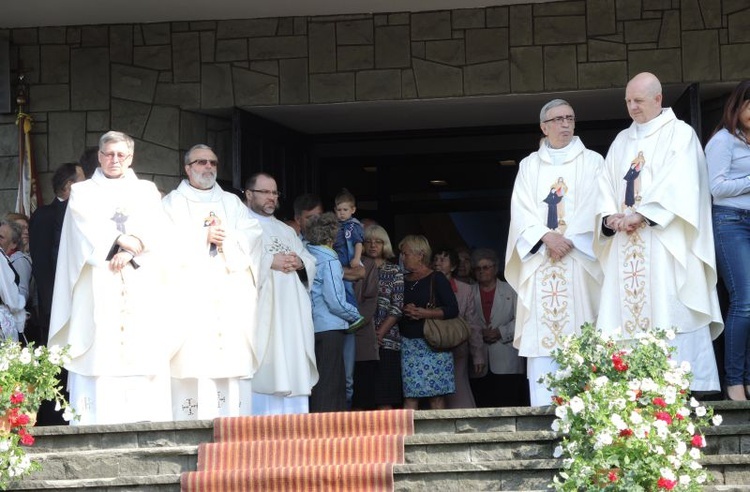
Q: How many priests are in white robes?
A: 5